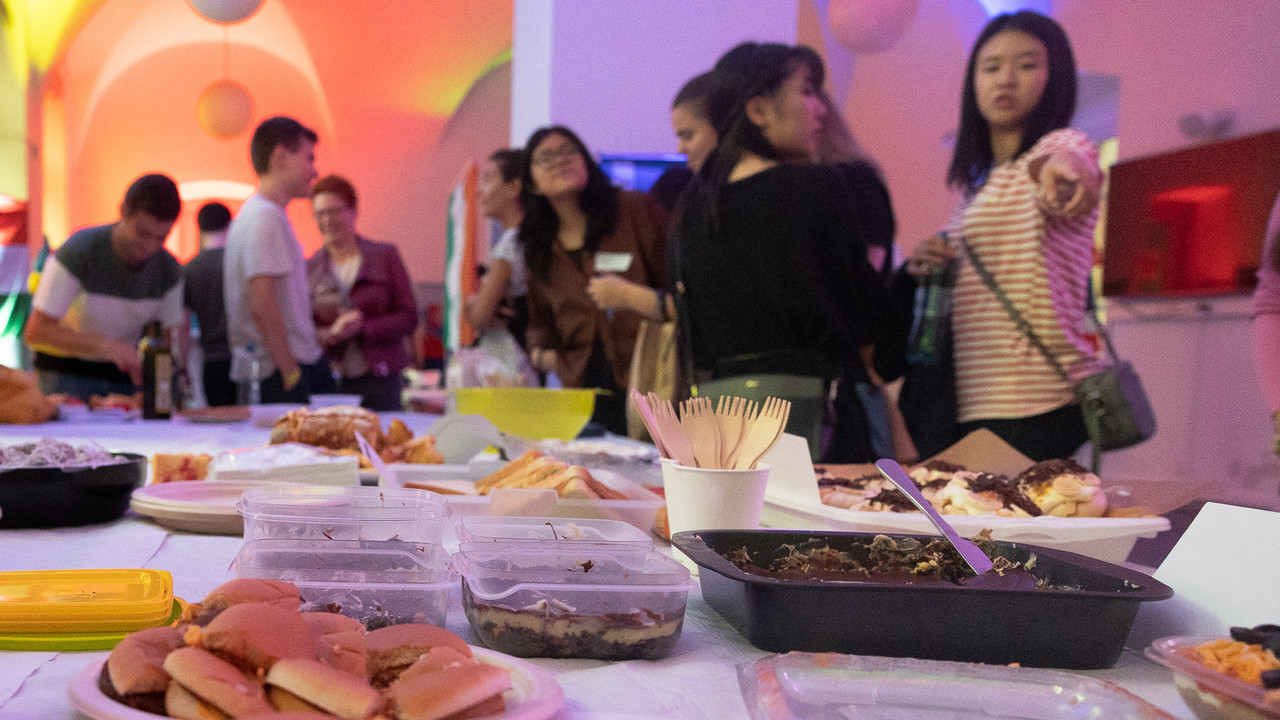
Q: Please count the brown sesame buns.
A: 0